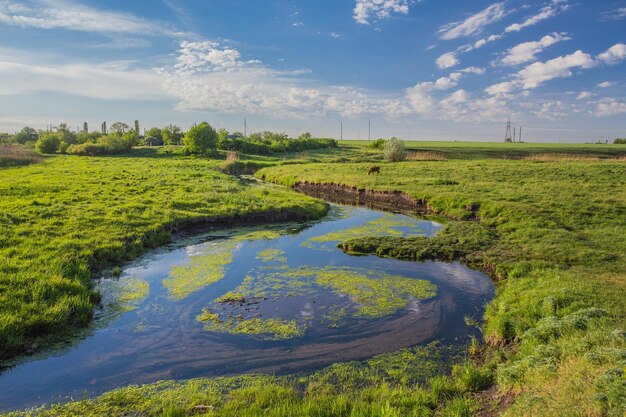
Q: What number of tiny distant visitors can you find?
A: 1